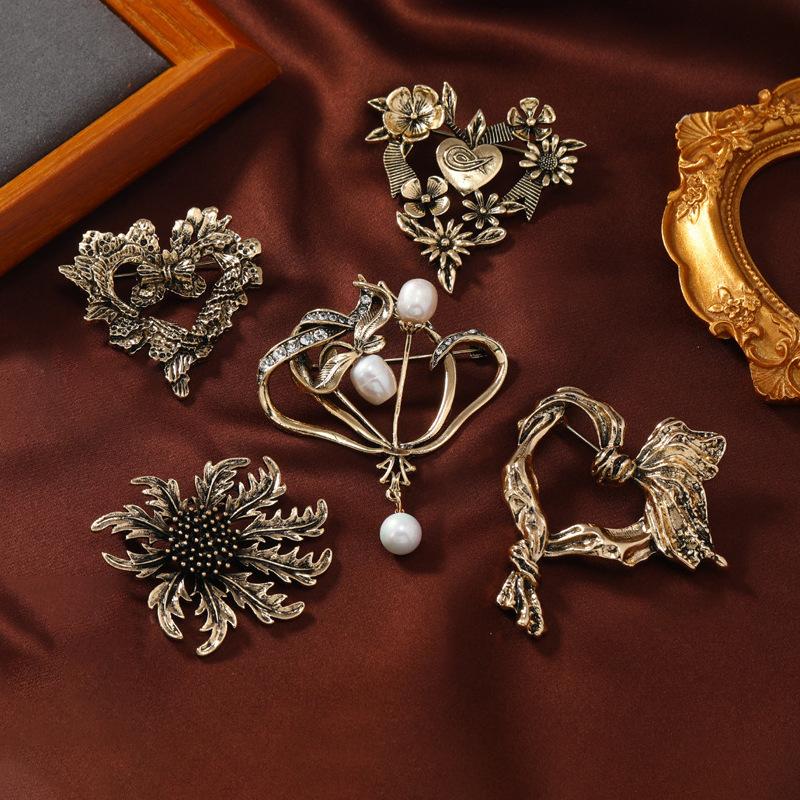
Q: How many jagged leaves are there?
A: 10